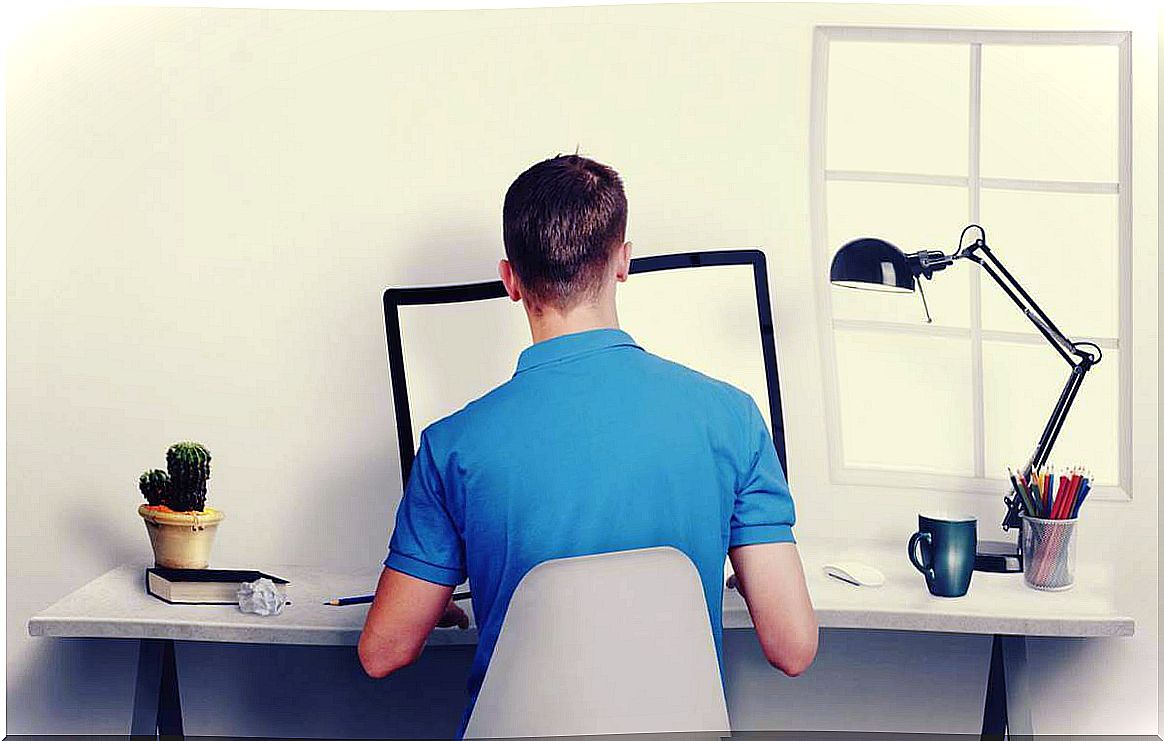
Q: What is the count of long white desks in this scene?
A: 1